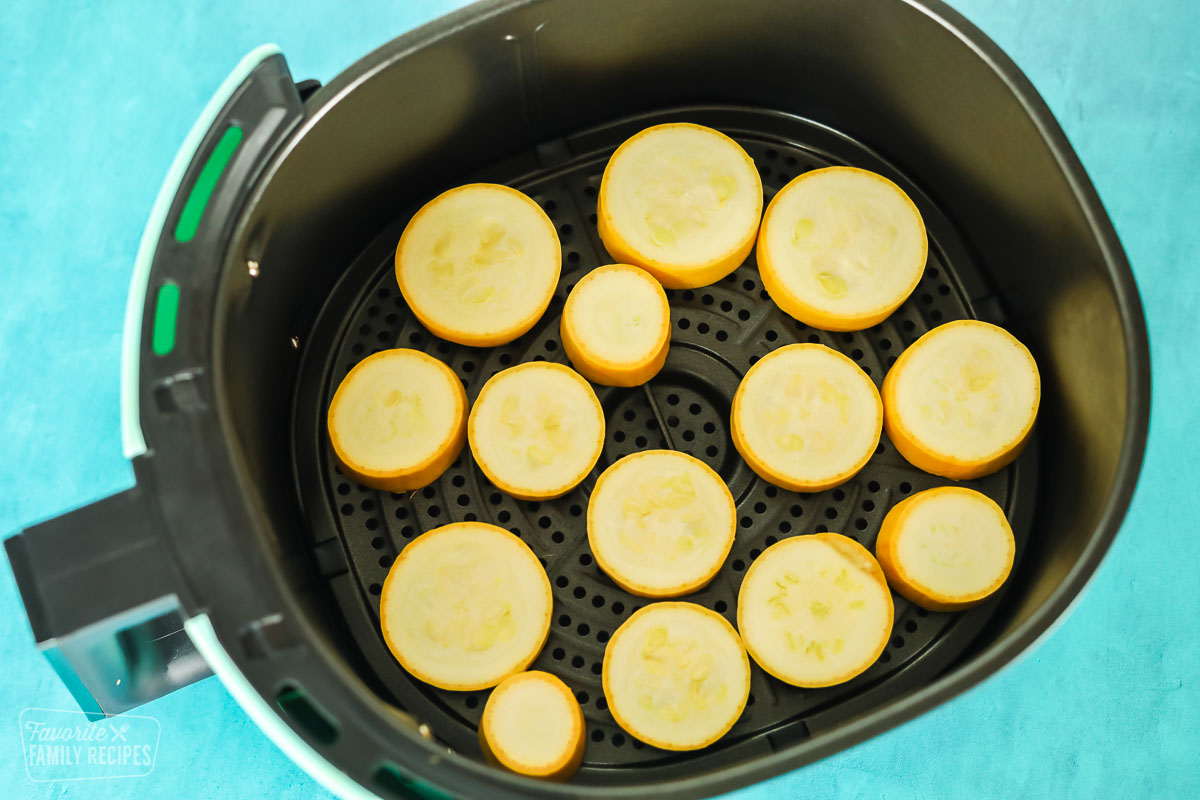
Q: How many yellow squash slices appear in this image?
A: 14